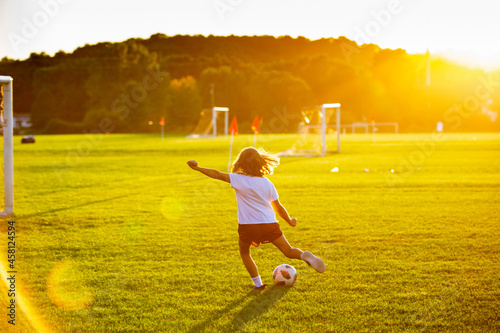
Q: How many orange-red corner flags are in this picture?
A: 4